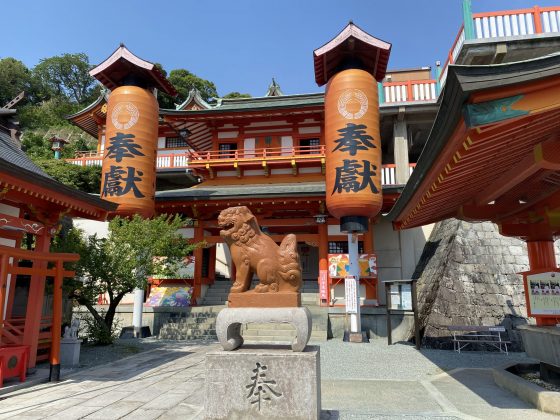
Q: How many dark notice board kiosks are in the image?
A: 1